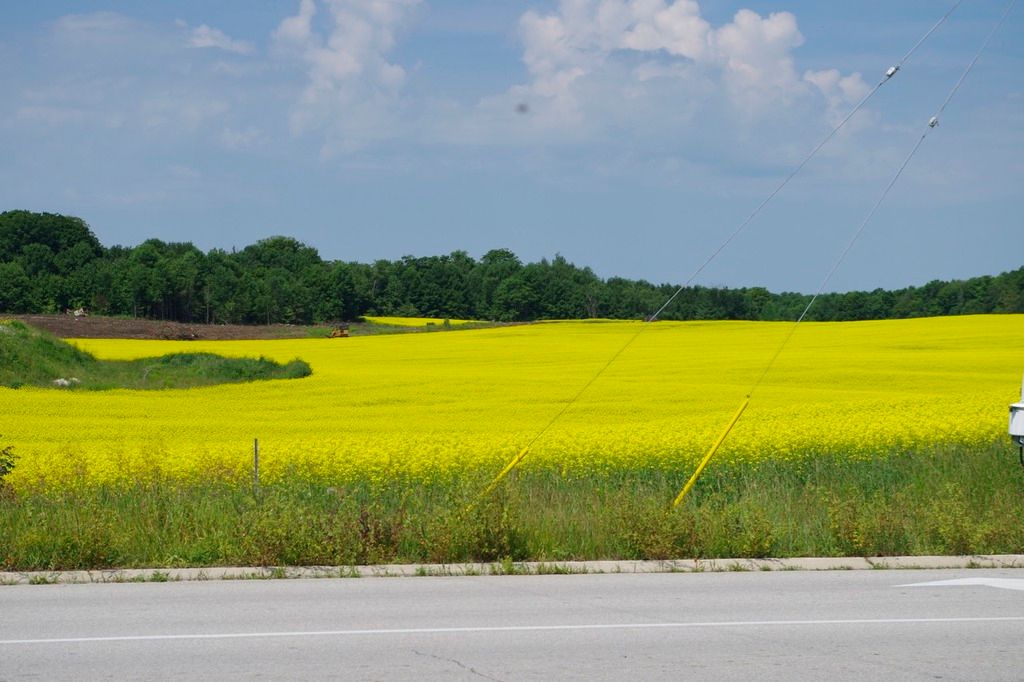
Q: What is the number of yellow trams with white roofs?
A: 0